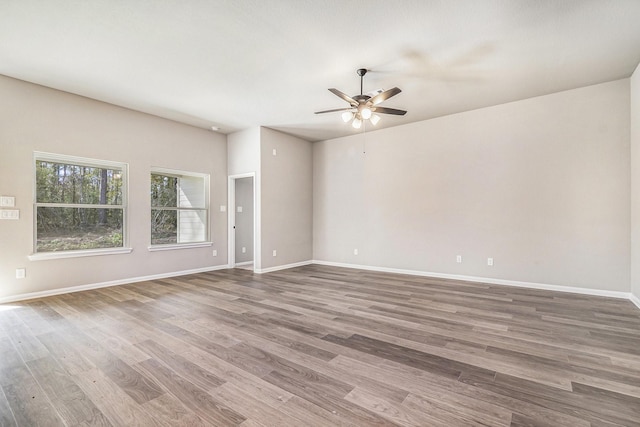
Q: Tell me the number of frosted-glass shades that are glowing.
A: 4